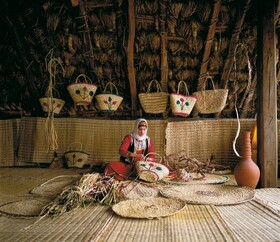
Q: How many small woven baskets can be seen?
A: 8